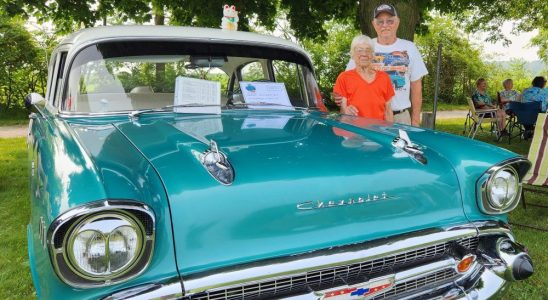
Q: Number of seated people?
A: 3